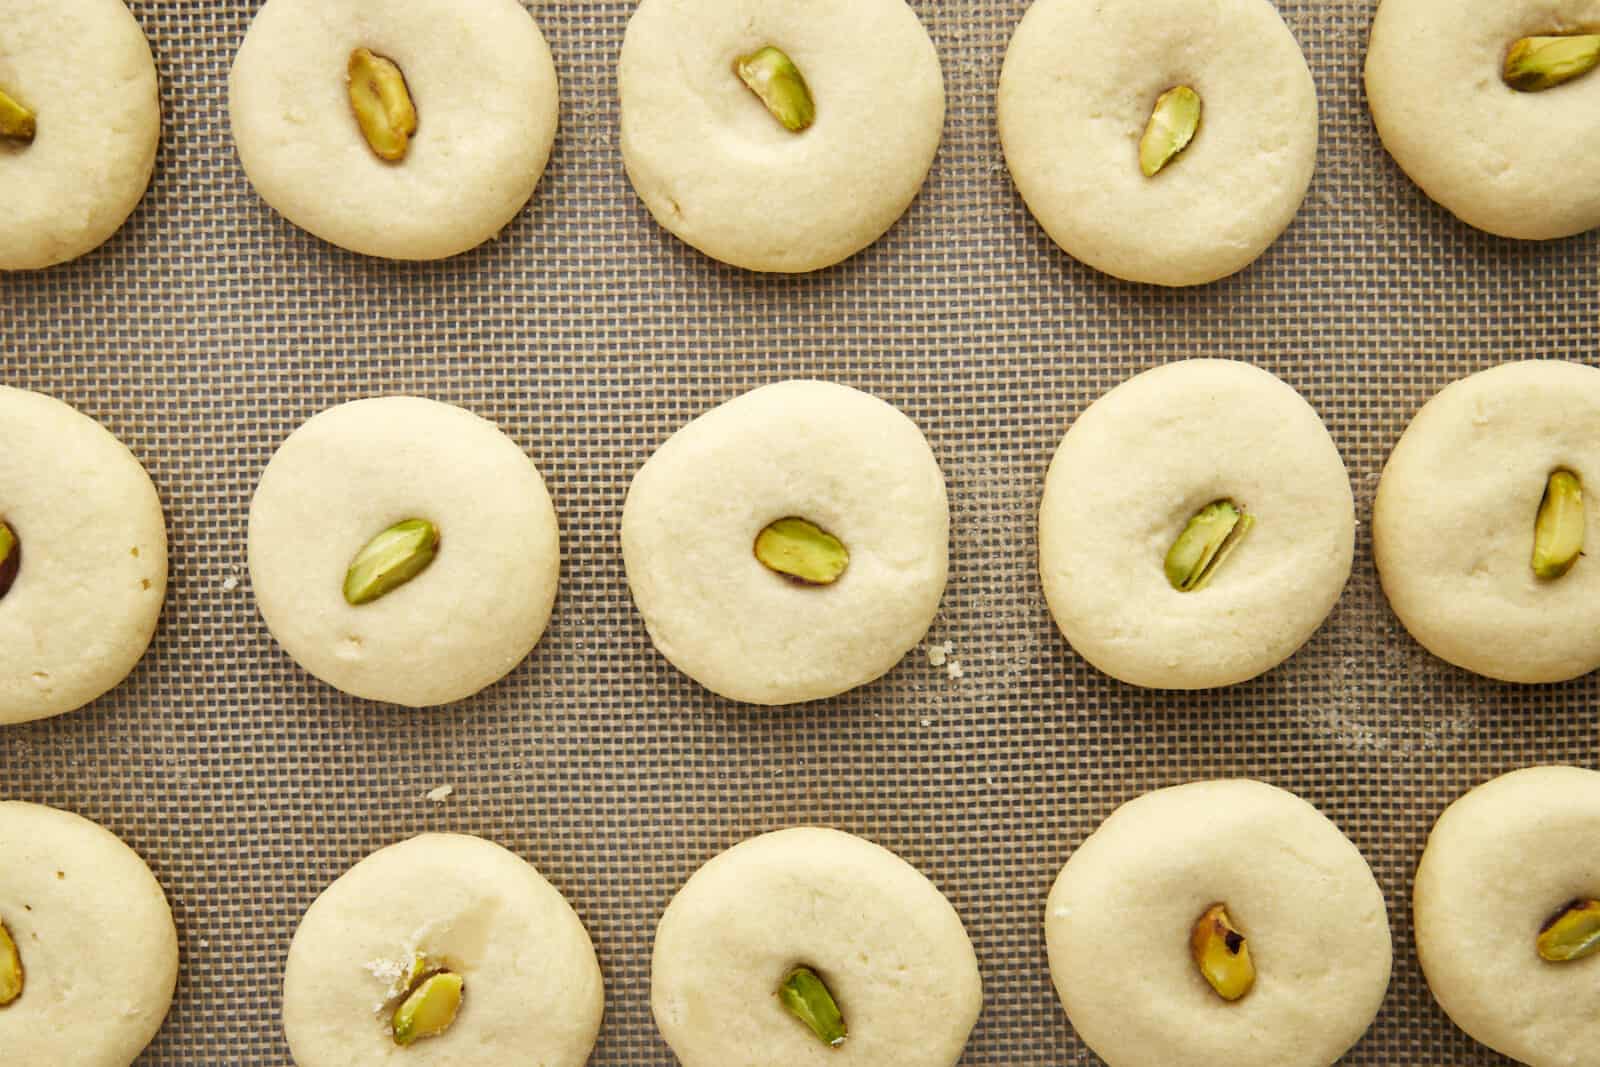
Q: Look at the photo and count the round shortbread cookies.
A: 15